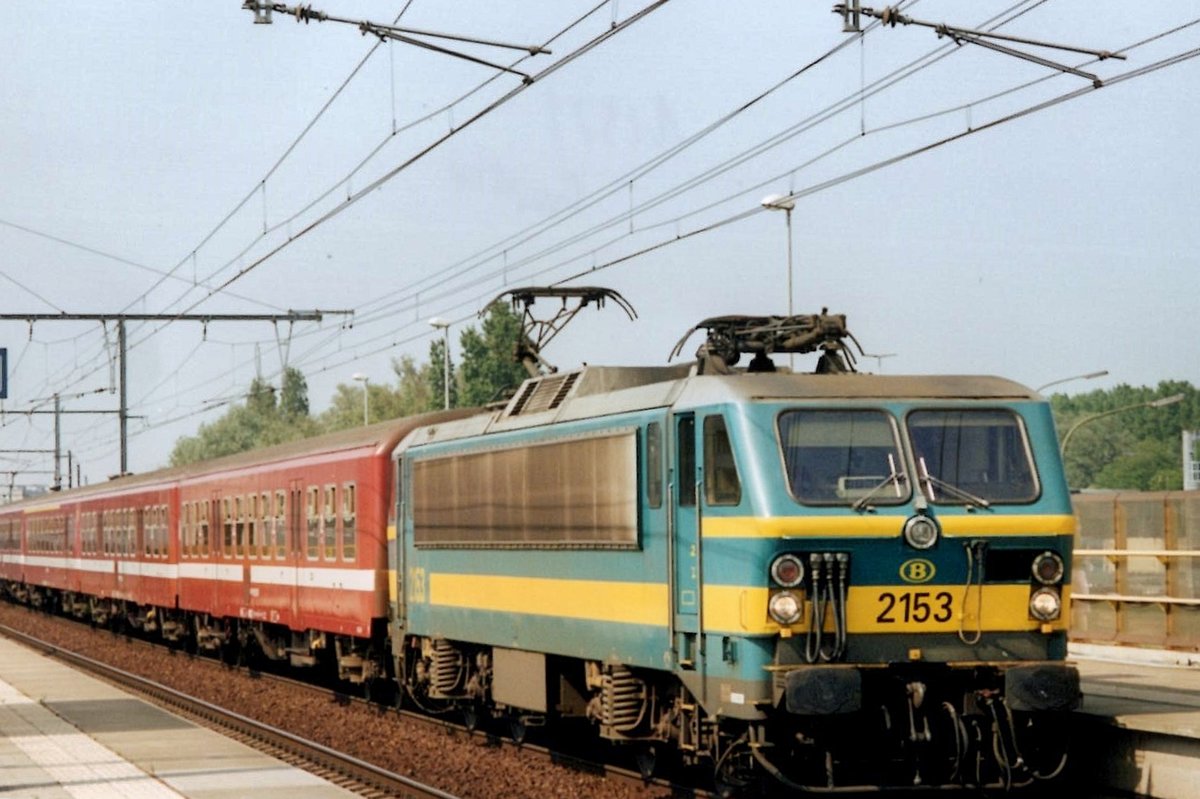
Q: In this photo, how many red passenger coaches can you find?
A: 4